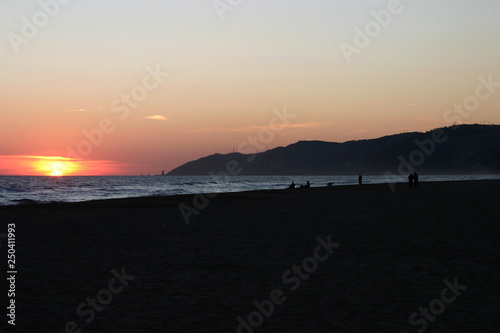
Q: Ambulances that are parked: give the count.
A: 0